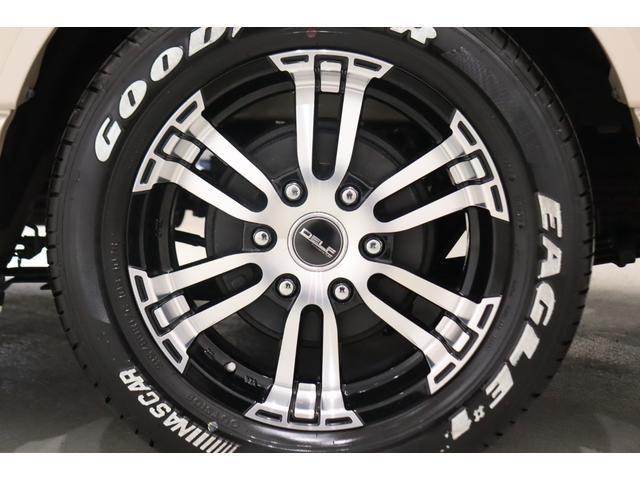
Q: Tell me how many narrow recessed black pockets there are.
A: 12